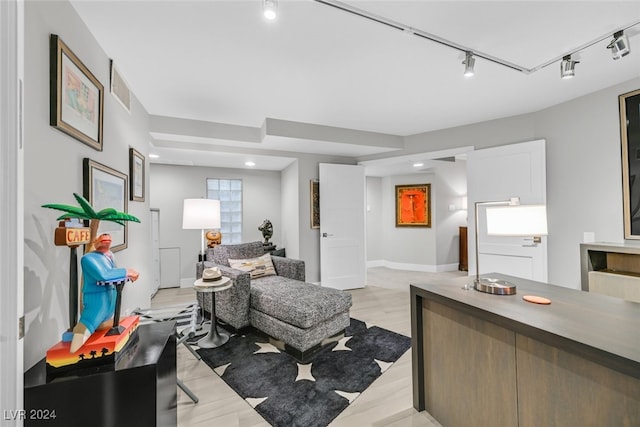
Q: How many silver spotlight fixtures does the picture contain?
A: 4